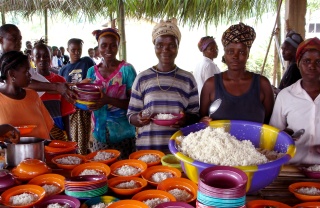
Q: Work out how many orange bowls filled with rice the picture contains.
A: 12